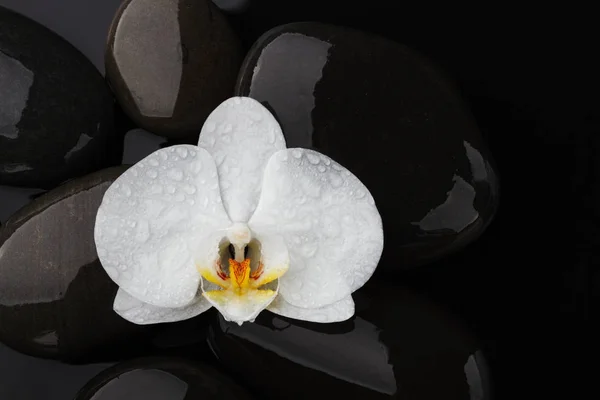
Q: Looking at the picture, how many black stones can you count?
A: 6